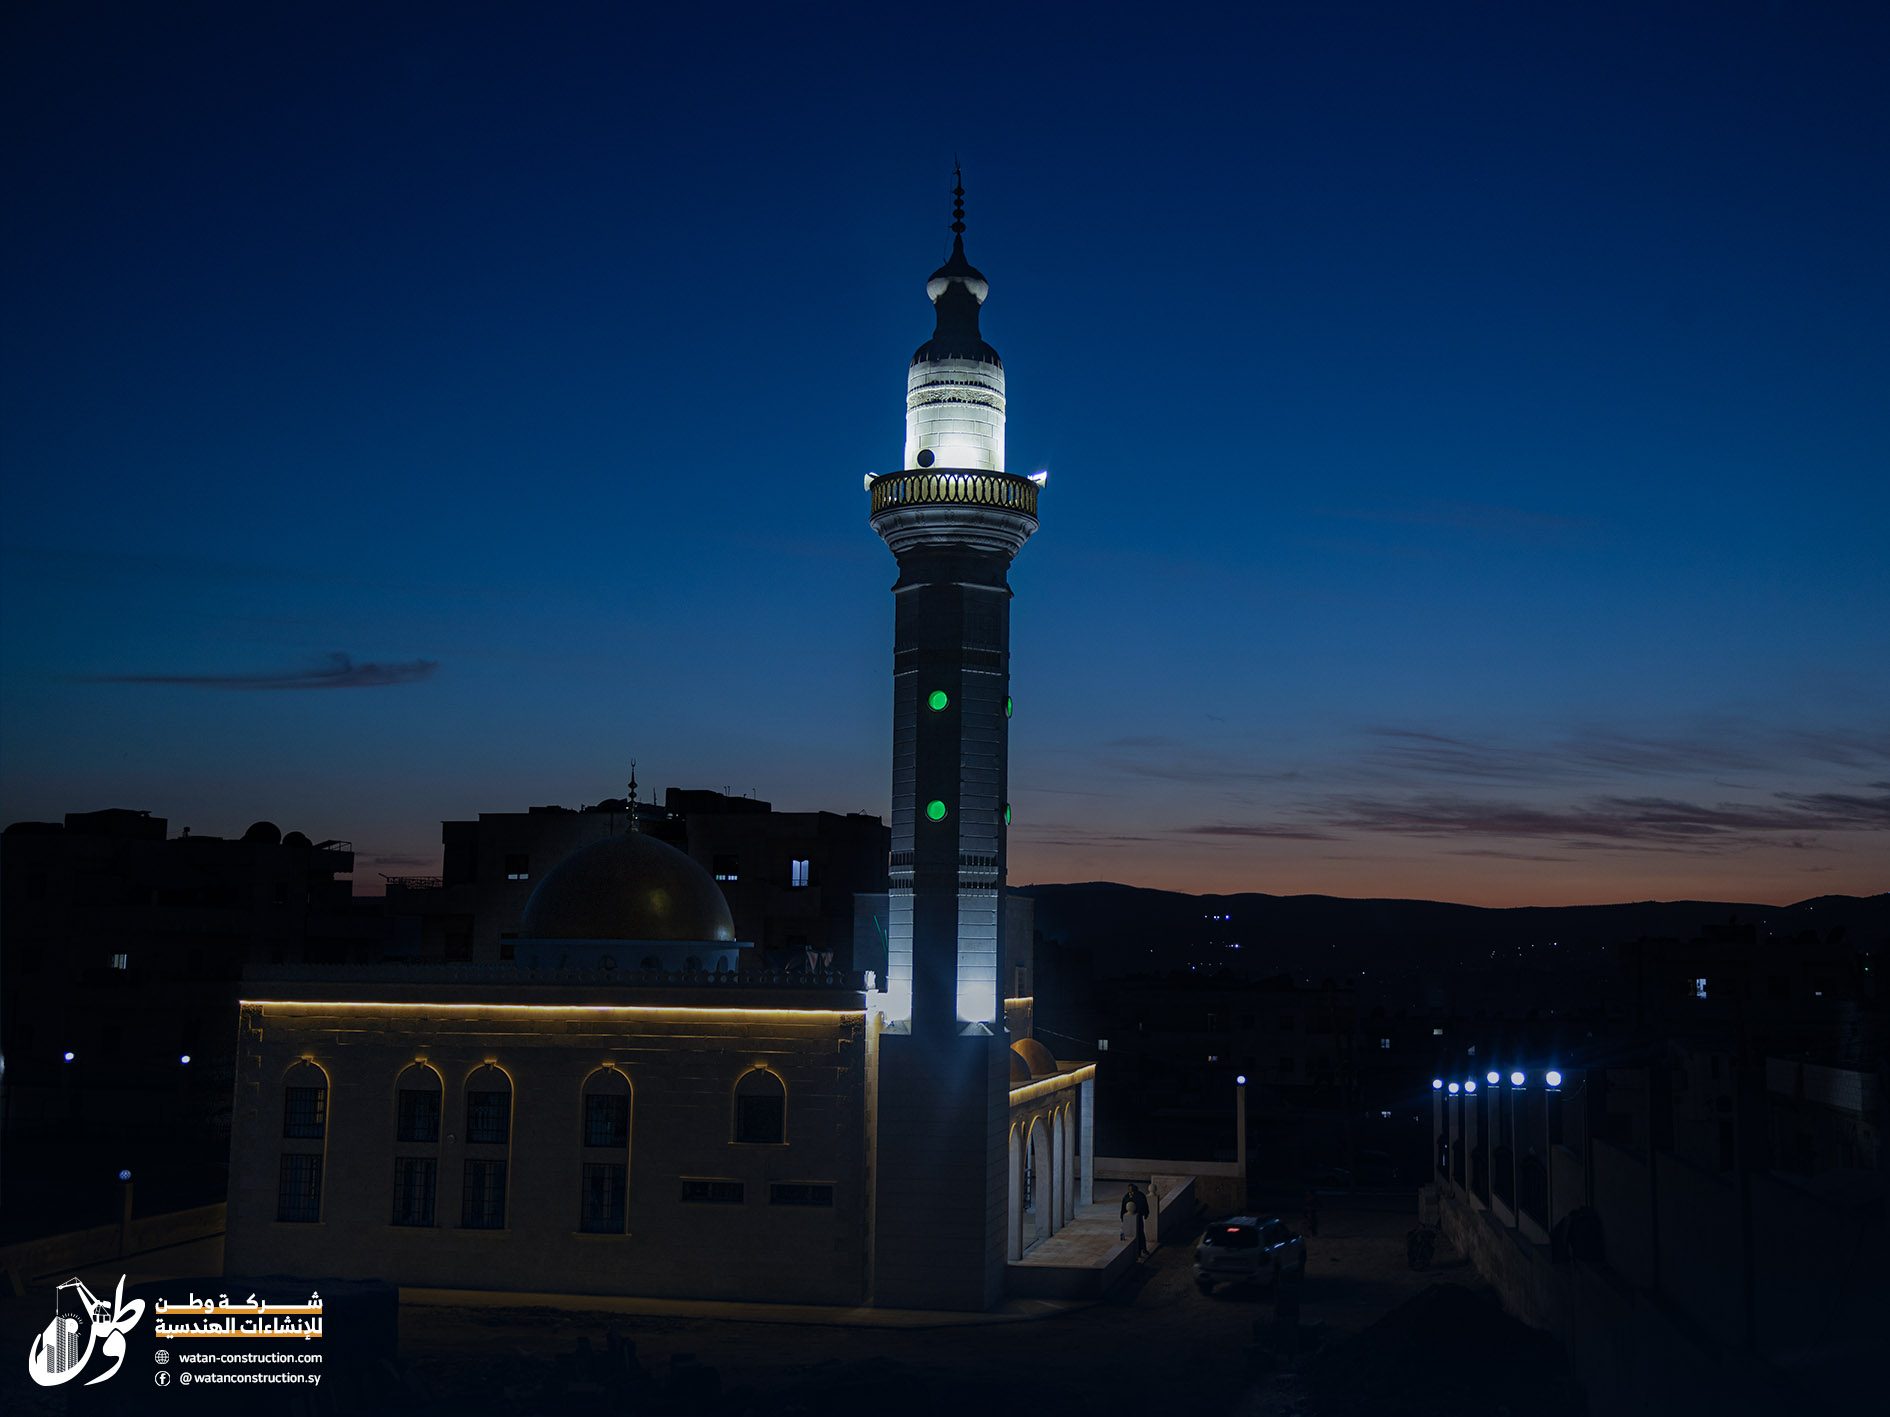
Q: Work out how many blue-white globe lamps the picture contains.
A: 10